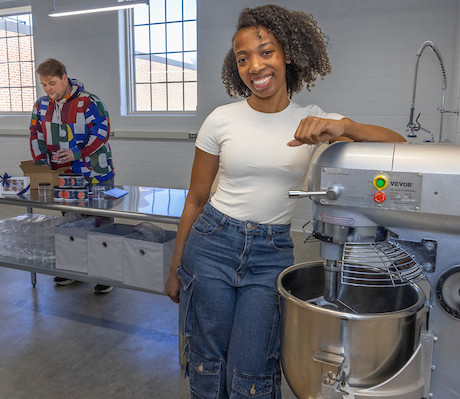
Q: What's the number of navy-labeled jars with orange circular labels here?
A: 6